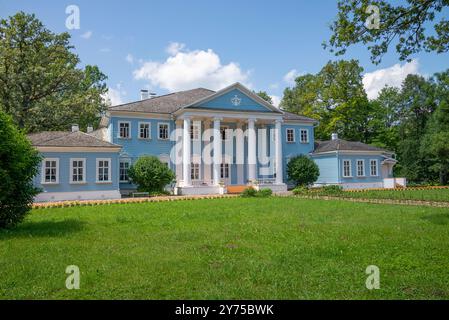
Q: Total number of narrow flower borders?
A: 2